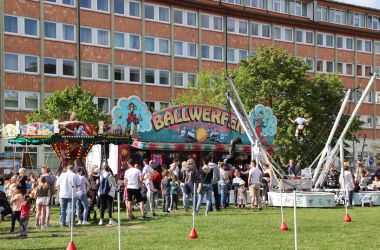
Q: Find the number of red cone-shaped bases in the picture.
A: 4